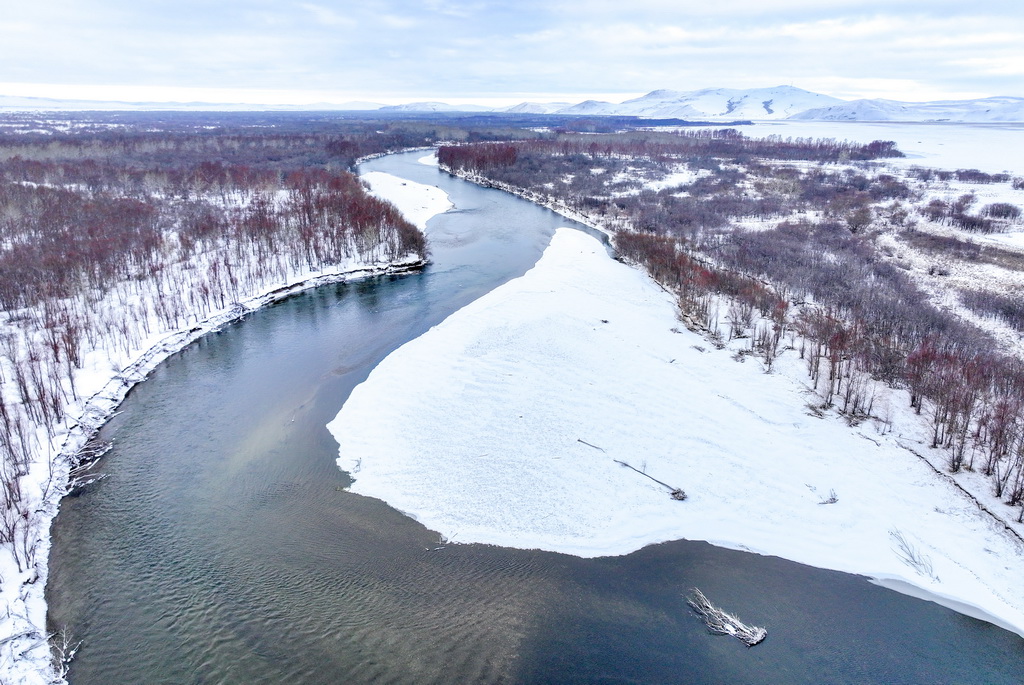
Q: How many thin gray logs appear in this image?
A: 2